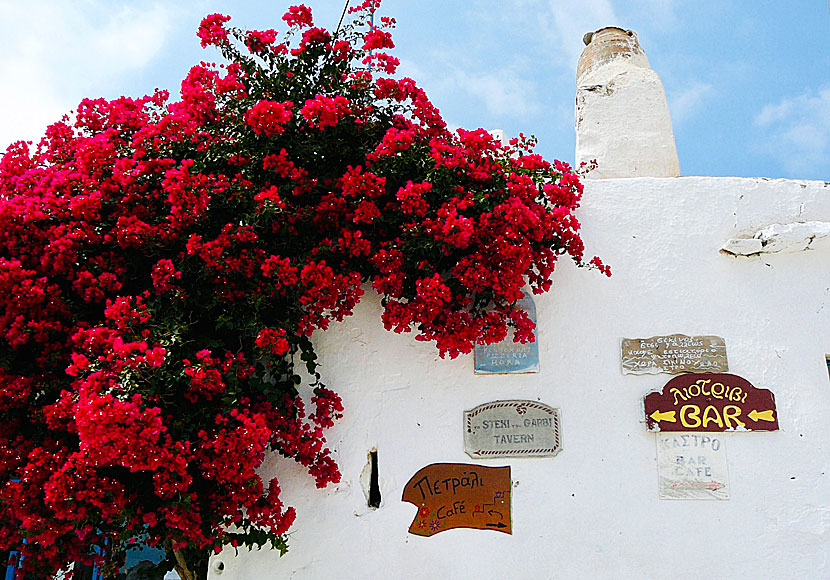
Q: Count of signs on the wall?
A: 6